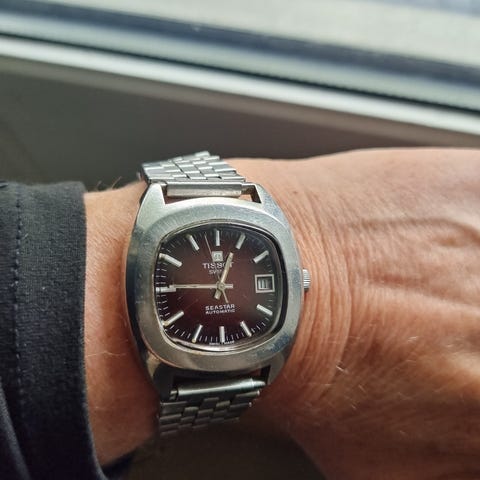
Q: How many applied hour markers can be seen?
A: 11